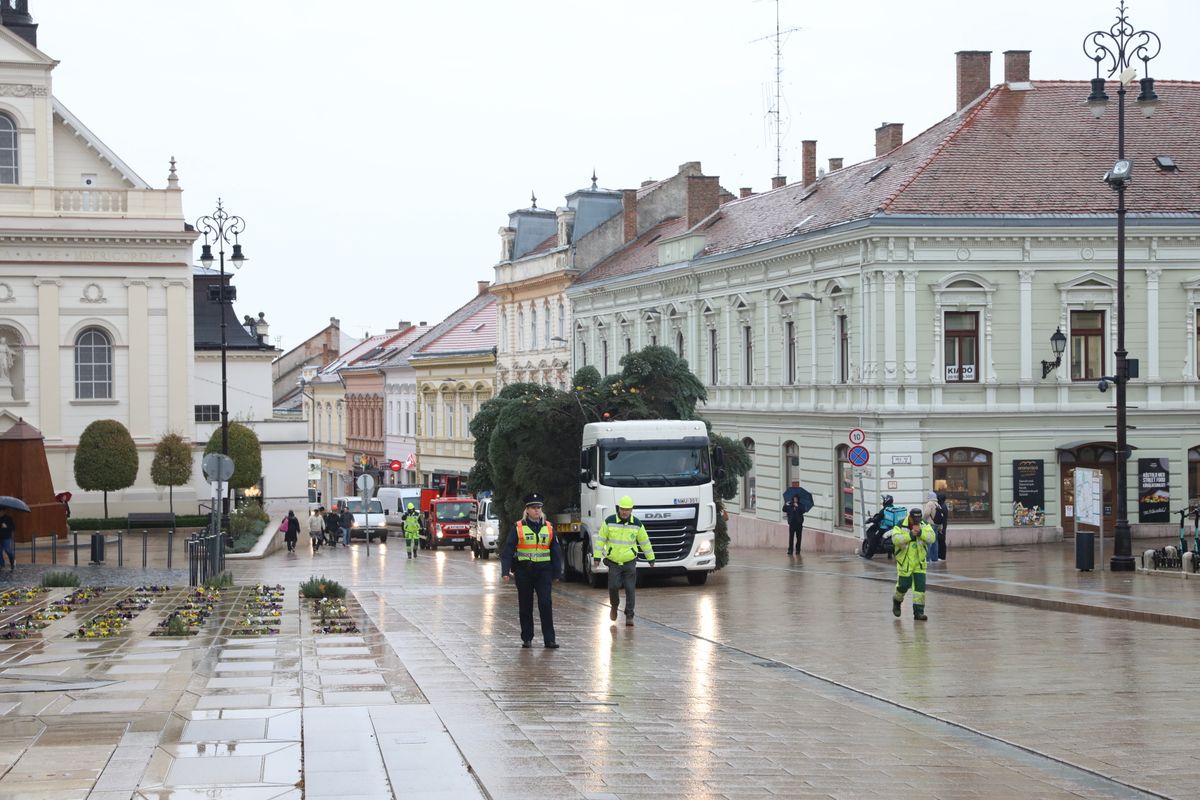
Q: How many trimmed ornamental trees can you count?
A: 3